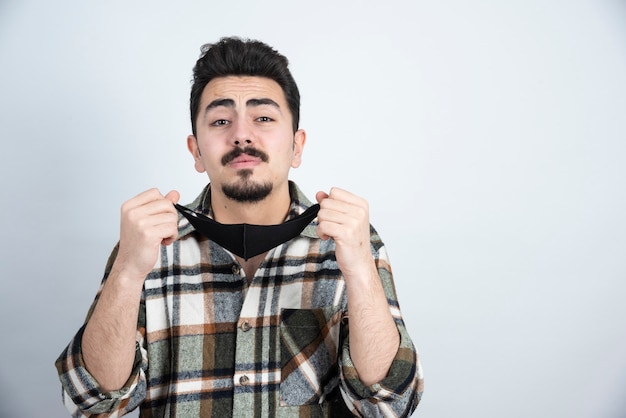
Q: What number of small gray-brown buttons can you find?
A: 3